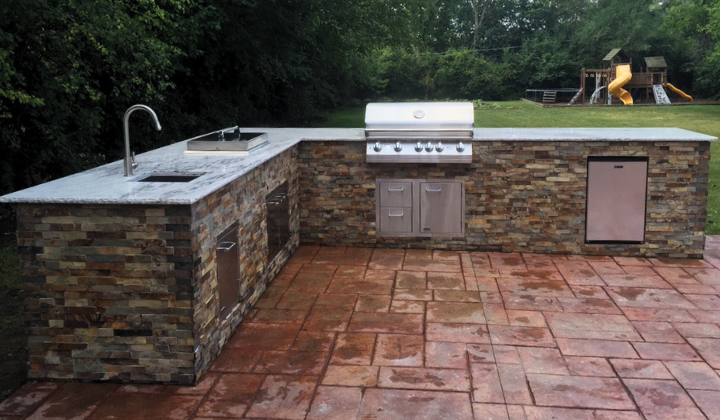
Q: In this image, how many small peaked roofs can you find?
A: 2